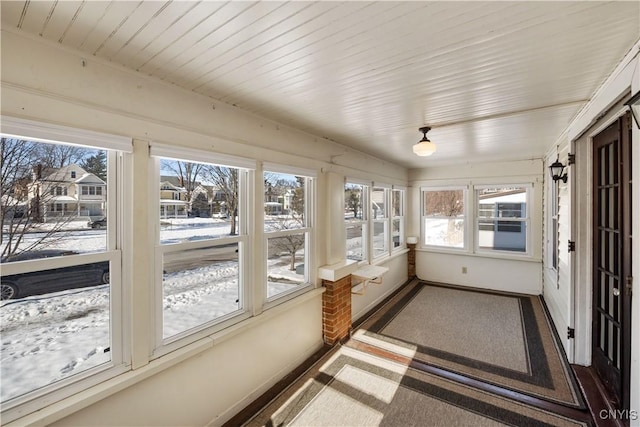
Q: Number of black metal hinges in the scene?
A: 3